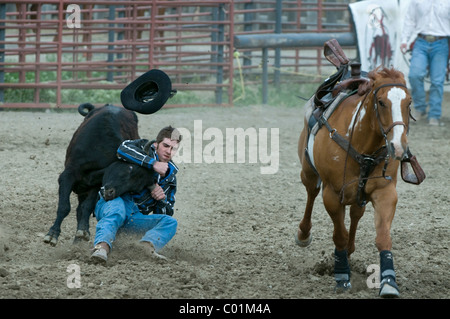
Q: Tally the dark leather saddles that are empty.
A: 1